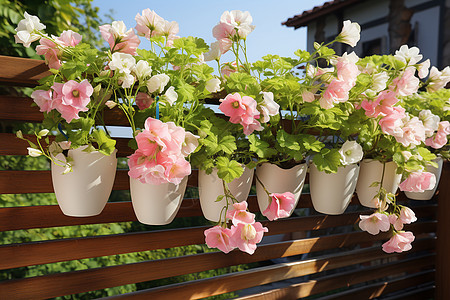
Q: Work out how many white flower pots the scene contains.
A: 7